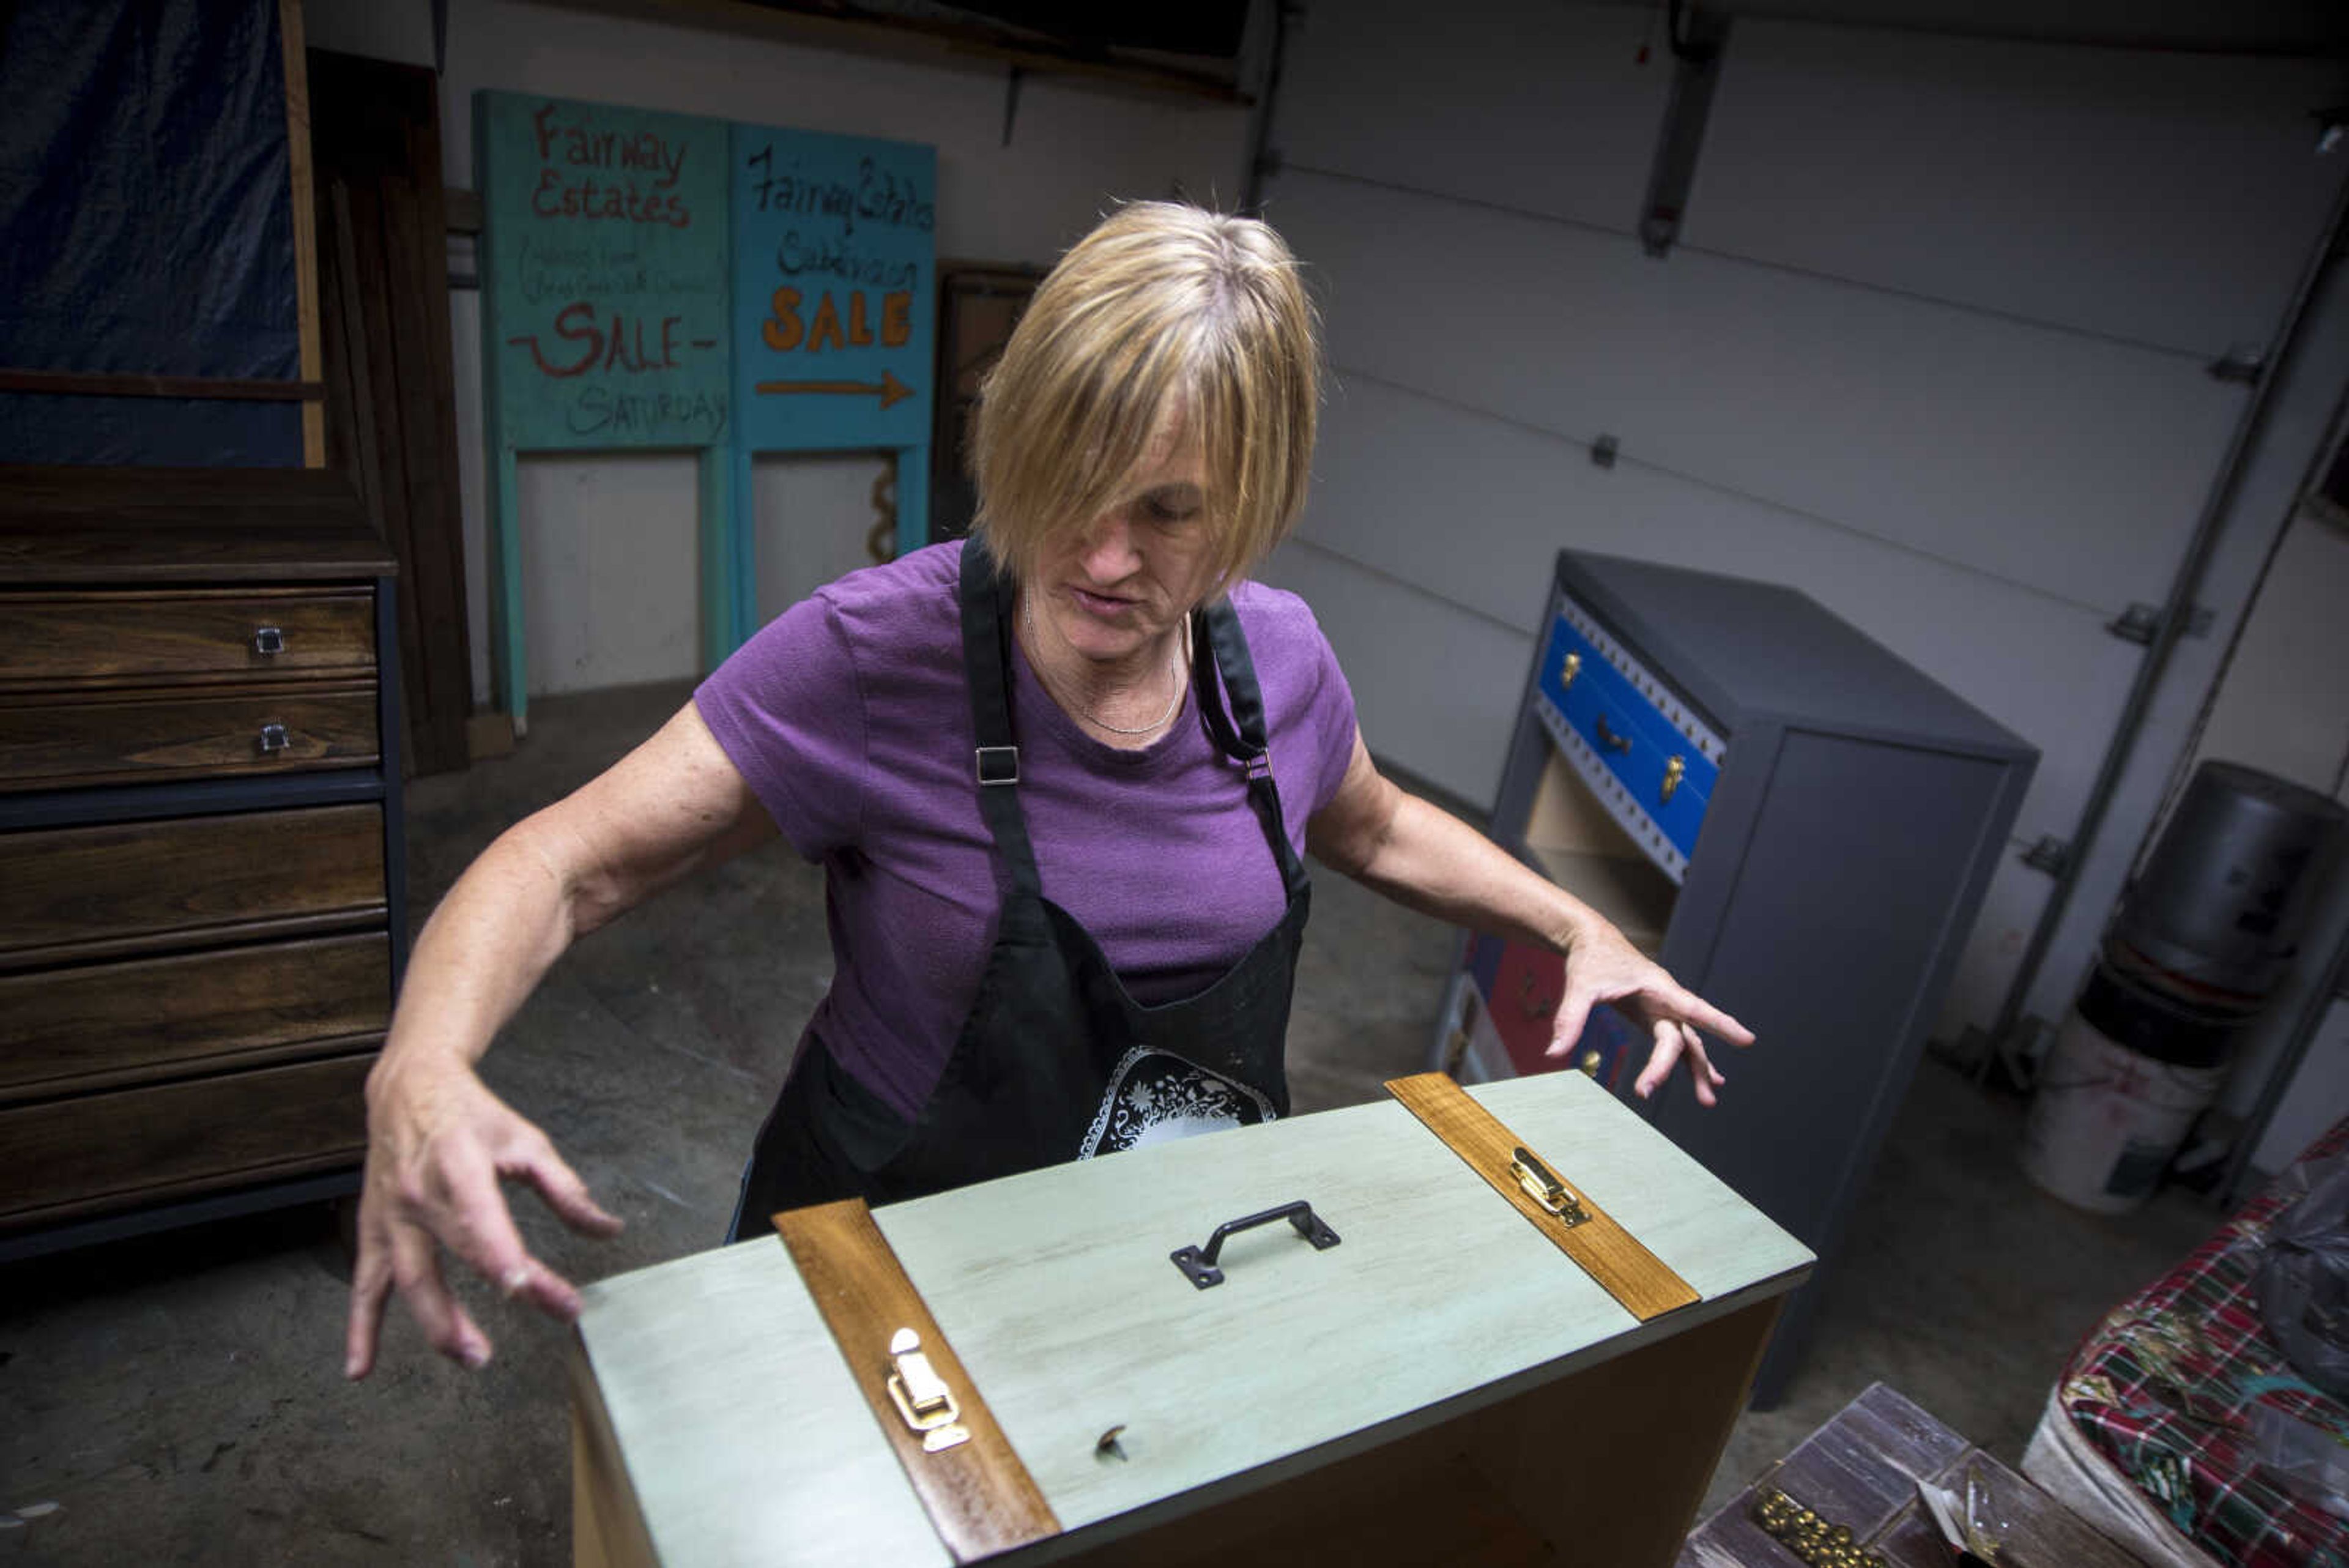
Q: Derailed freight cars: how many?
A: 0